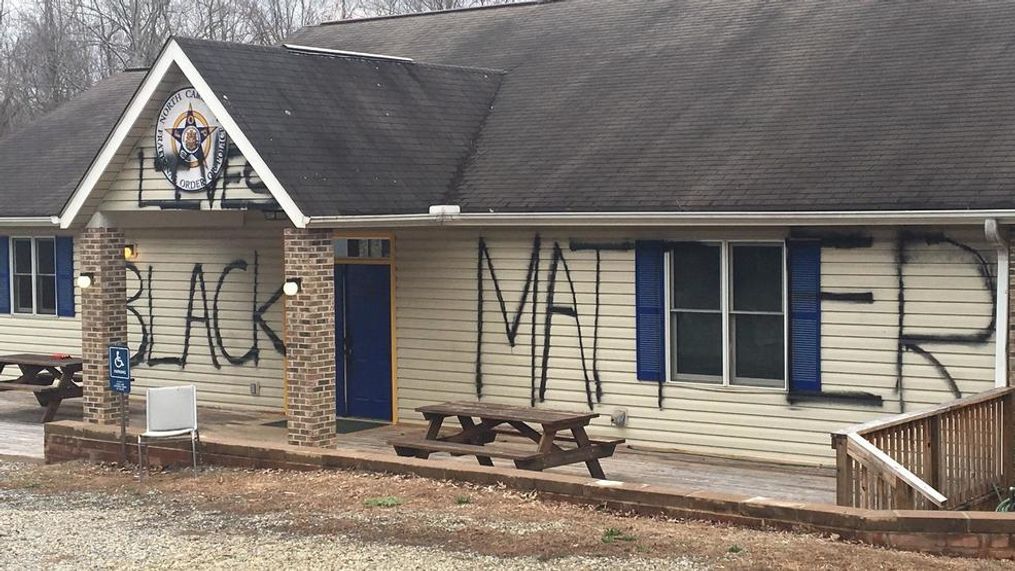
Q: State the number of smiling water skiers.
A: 0